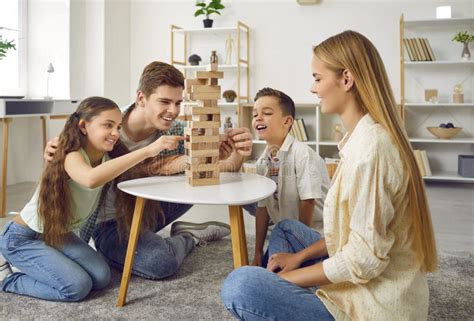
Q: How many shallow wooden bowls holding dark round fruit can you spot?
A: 1